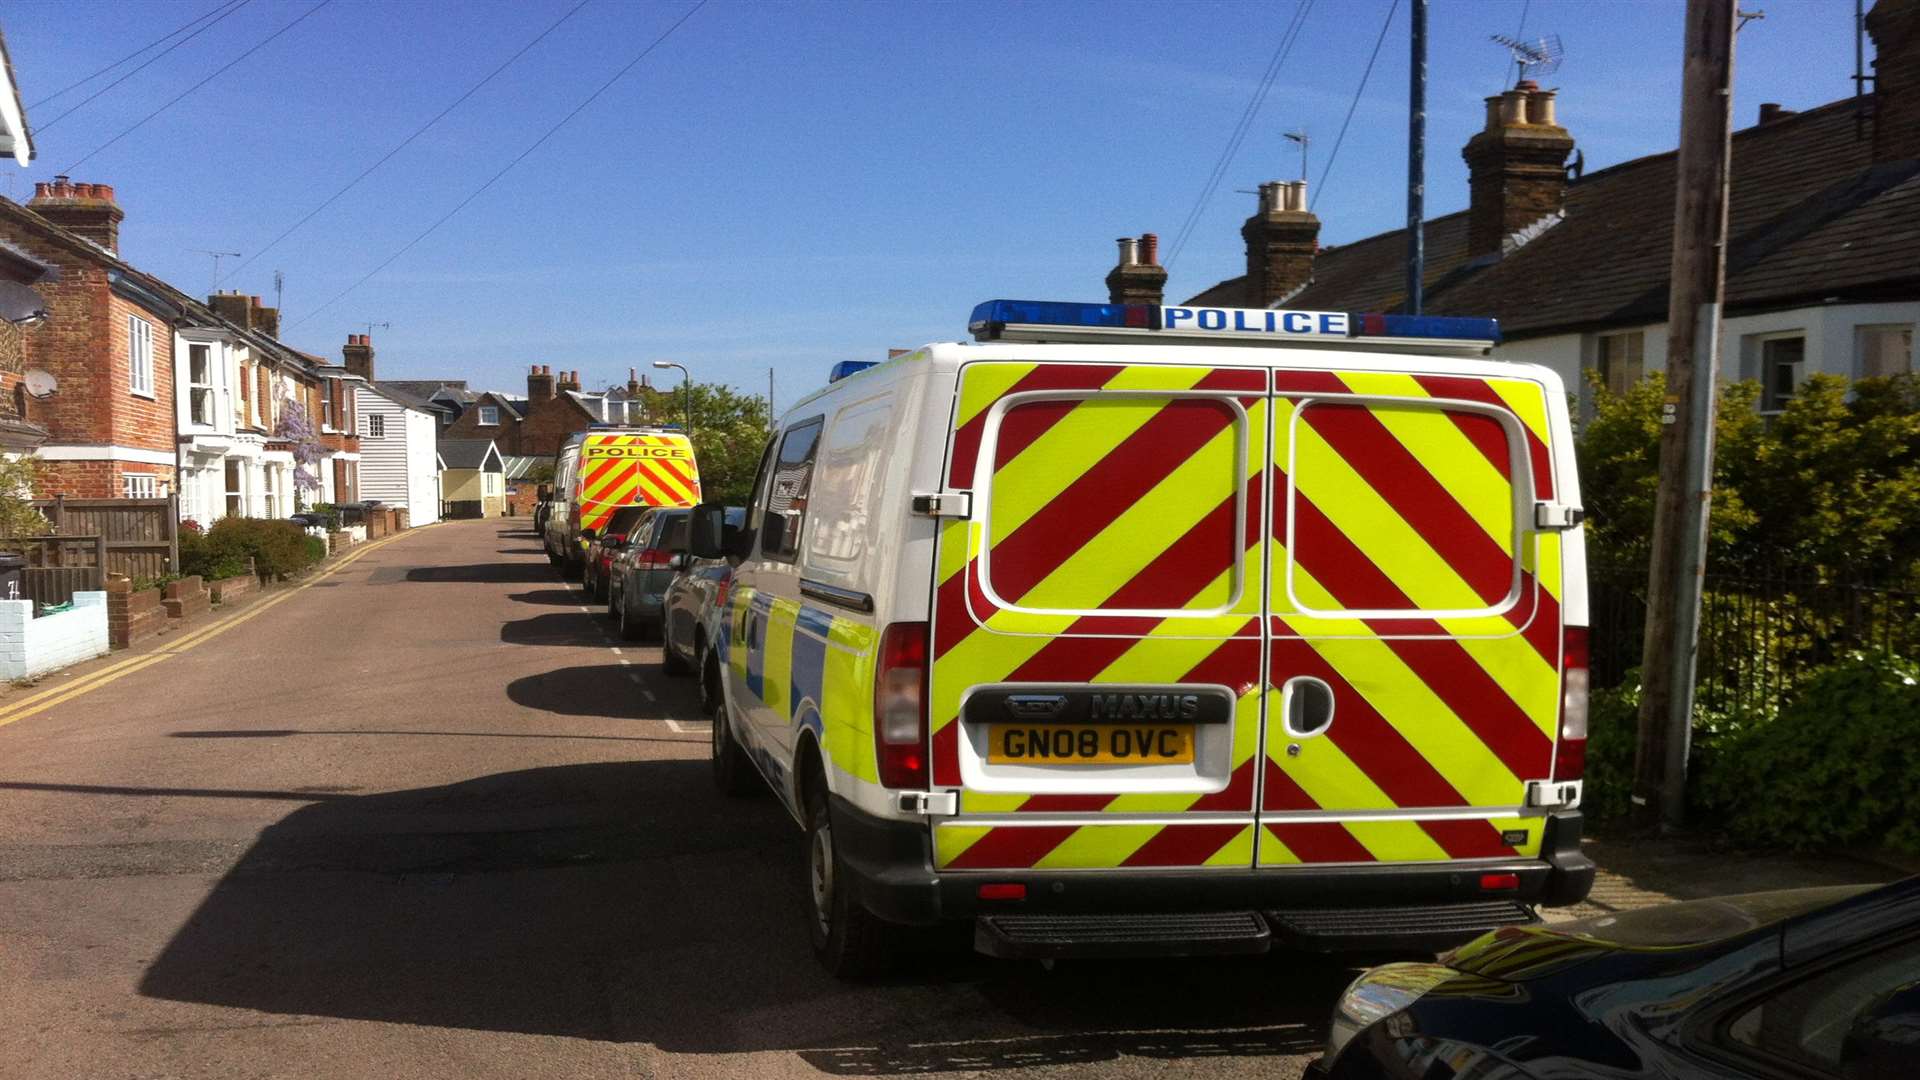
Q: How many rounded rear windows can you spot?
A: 2